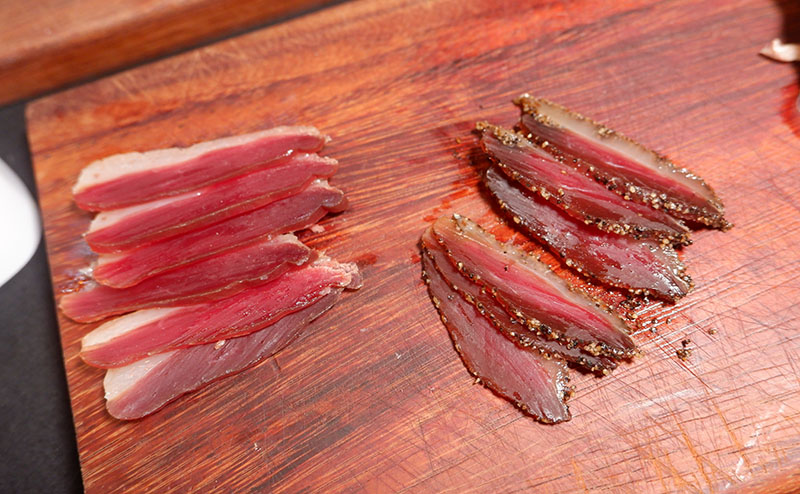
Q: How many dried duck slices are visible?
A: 12